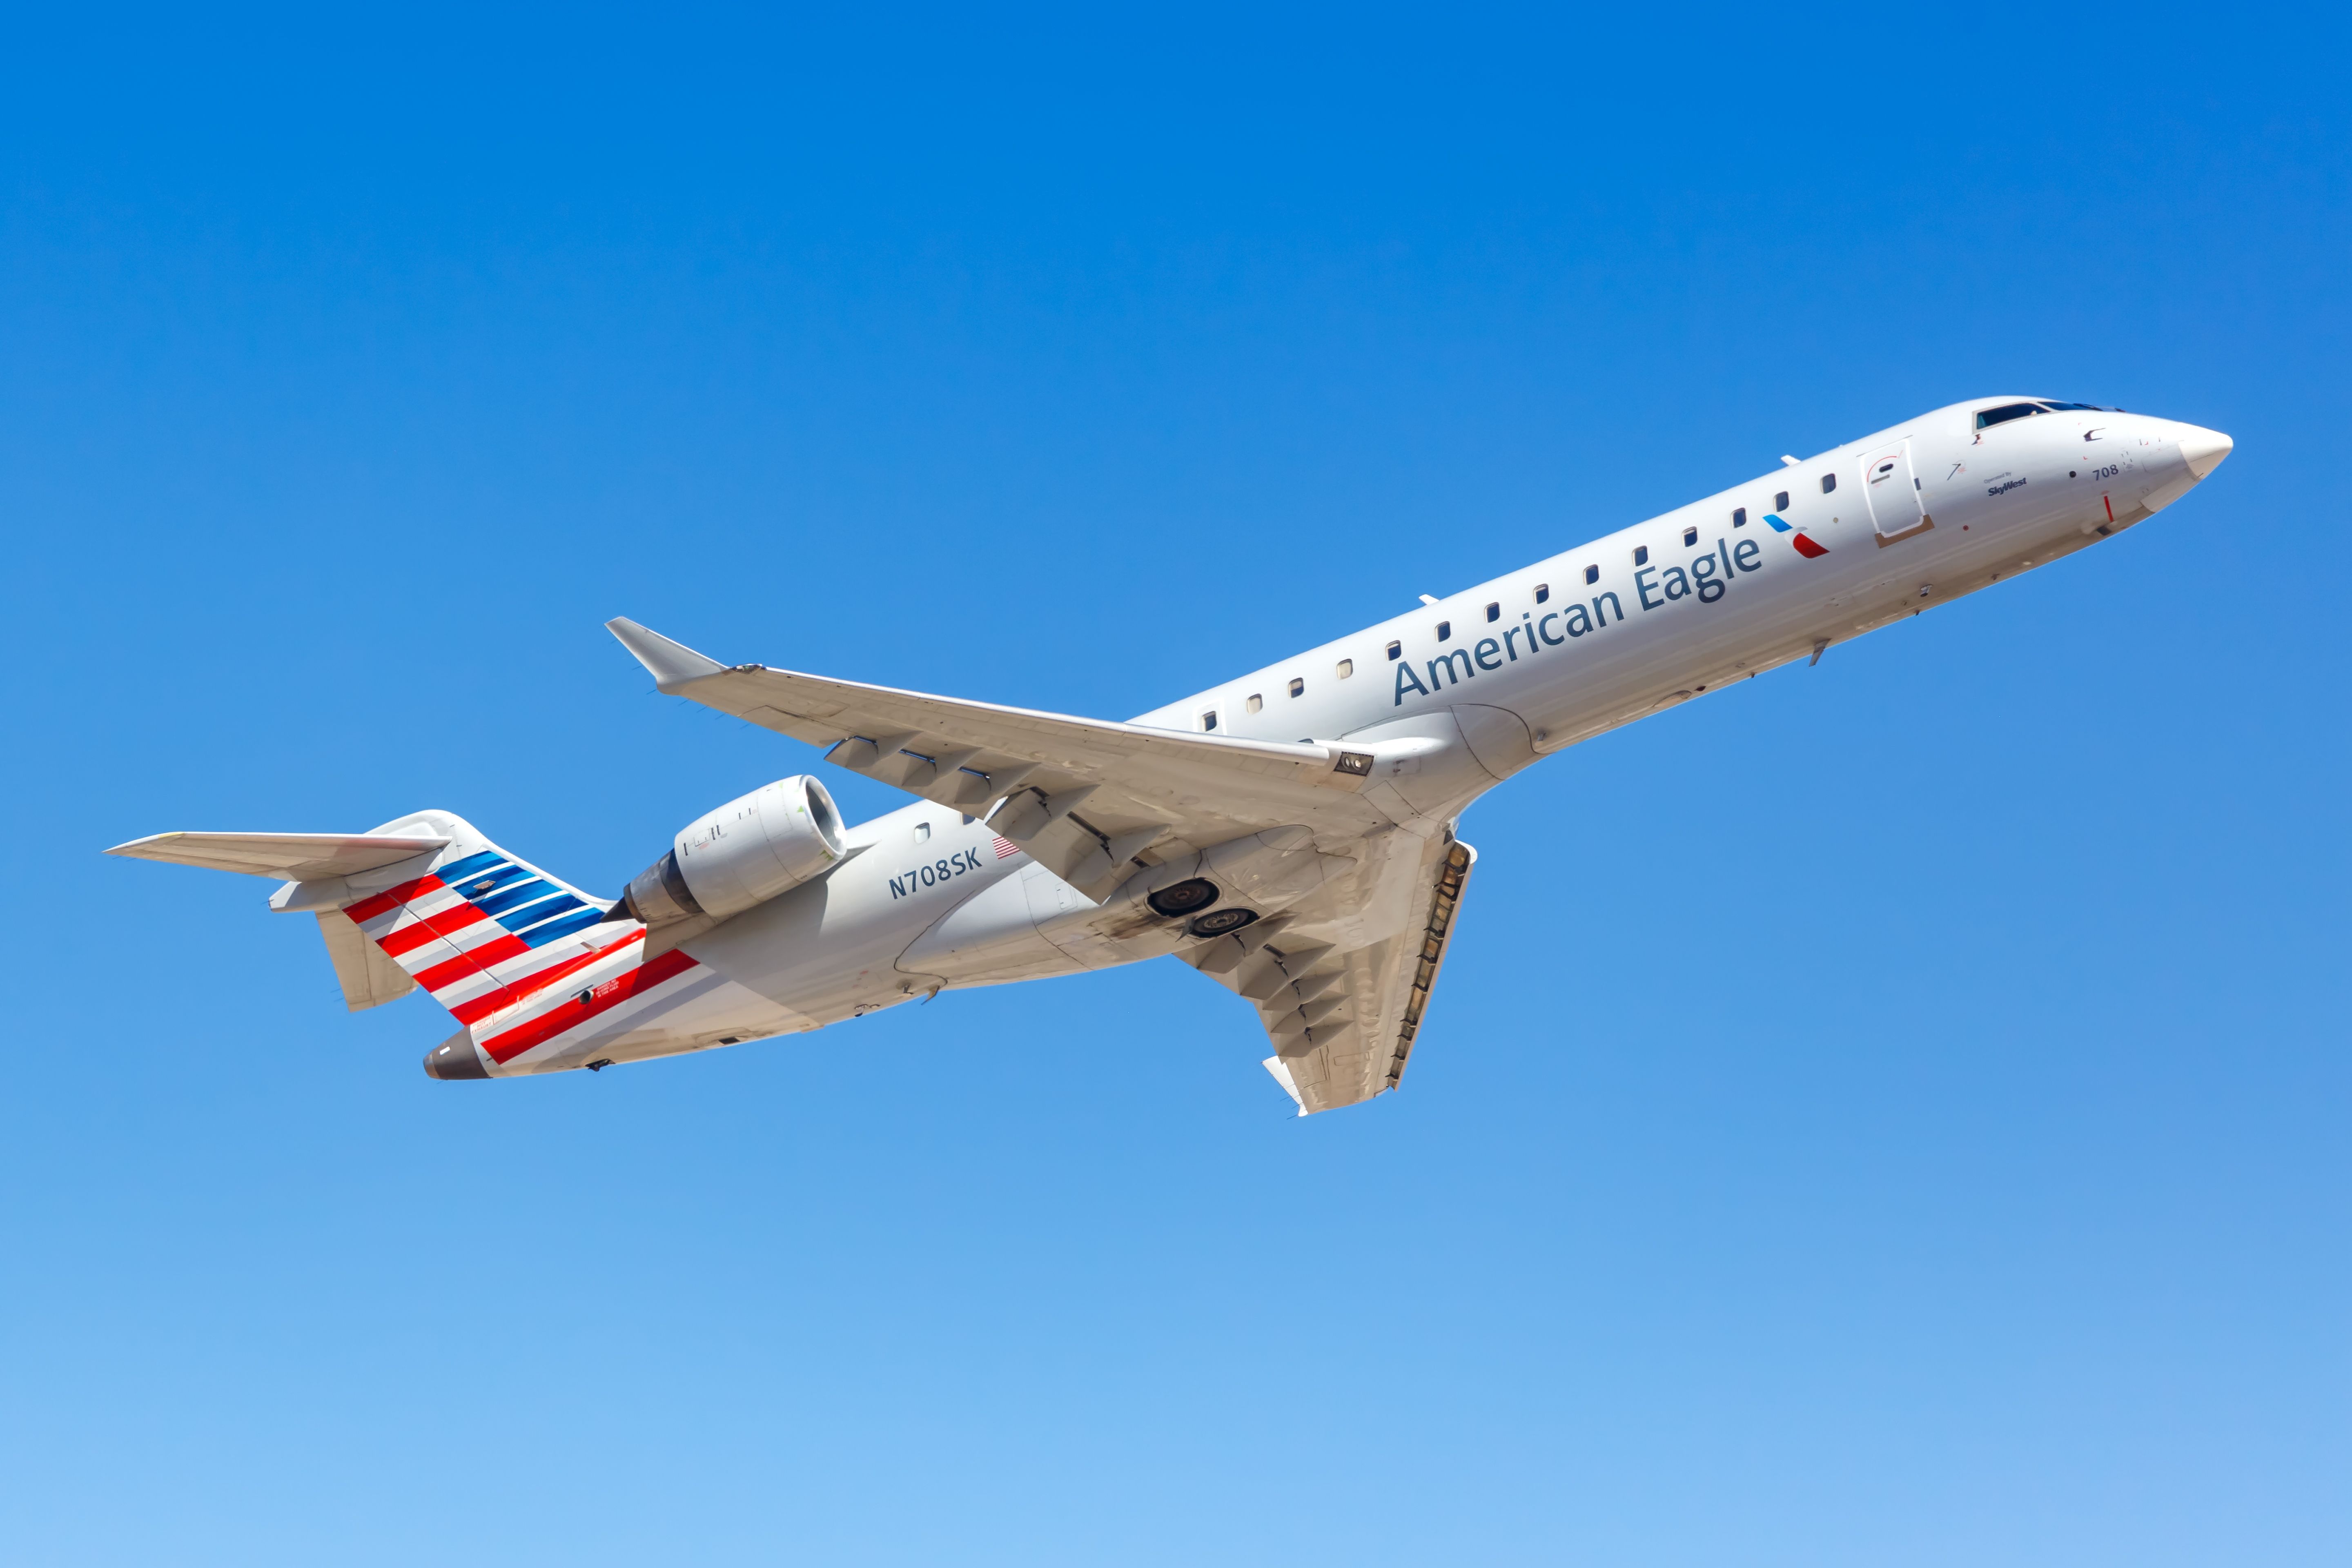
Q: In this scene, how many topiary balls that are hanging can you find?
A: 0